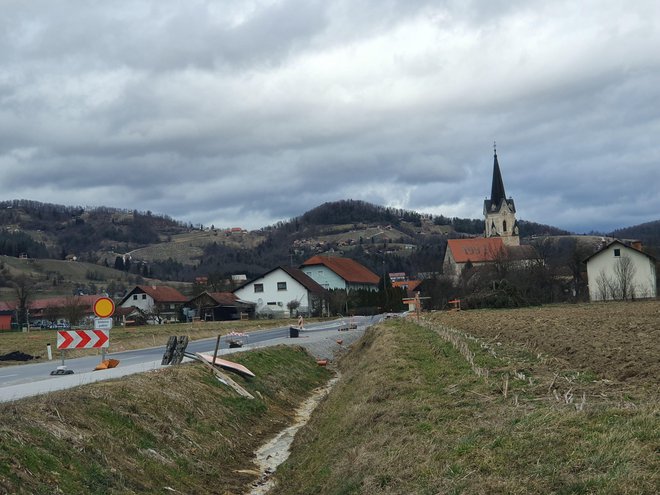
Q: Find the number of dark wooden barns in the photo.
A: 1